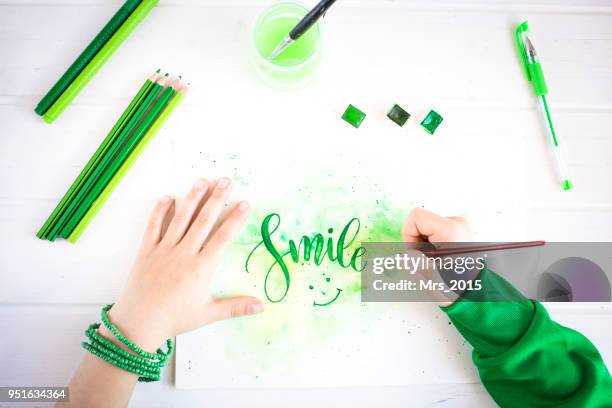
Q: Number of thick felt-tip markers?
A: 2